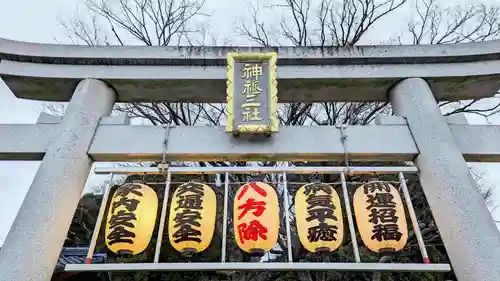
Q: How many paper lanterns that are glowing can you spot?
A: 5